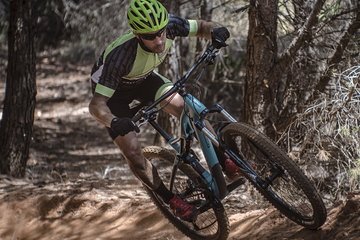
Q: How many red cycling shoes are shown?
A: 2